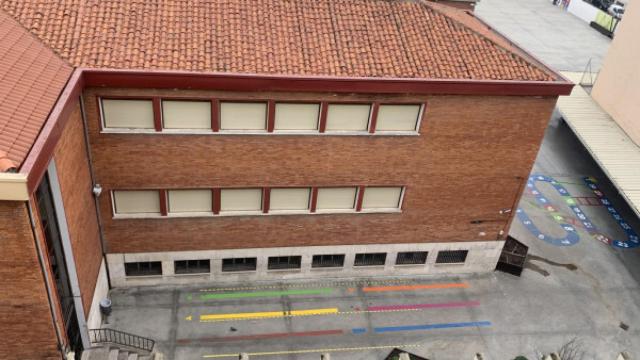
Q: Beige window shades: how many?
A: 12